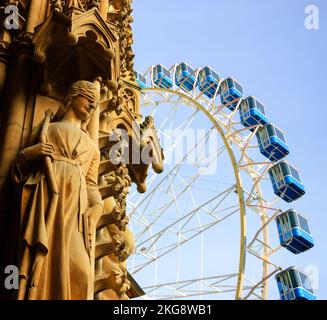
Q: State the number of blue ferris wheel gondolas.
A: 10